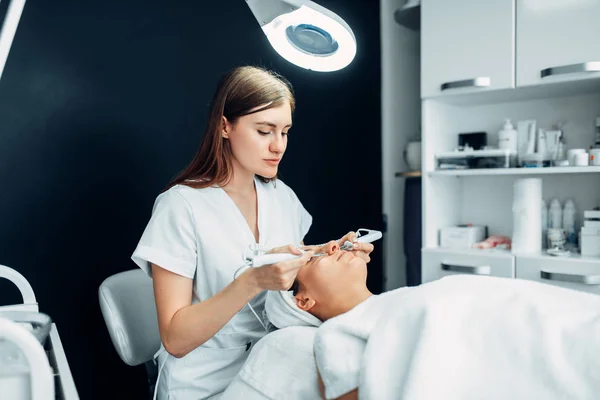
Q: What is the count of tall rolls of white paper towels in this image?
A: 1